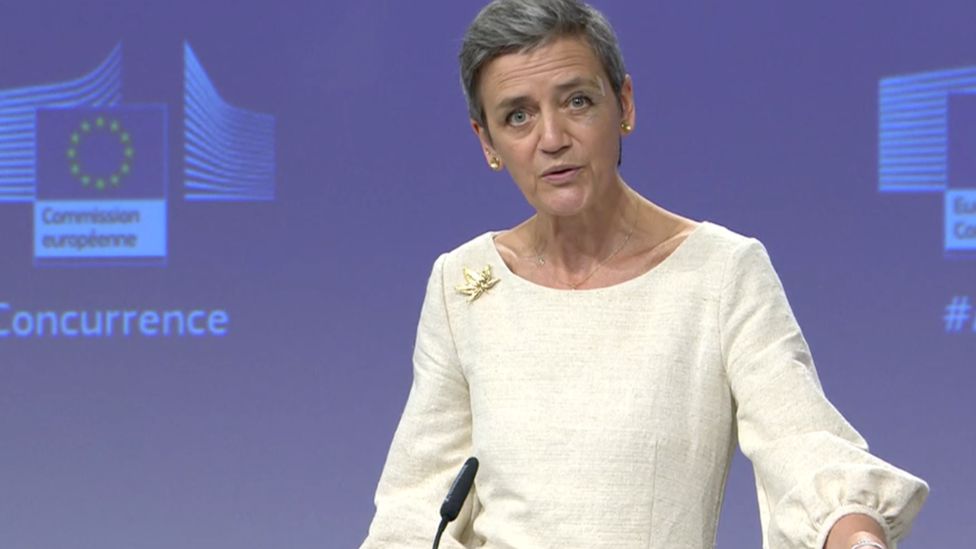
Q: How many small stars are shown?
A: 12